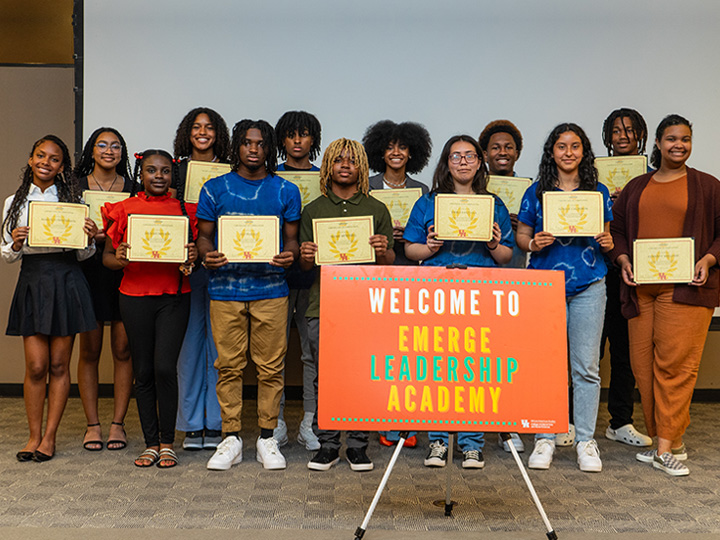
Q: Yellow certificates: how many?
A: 13